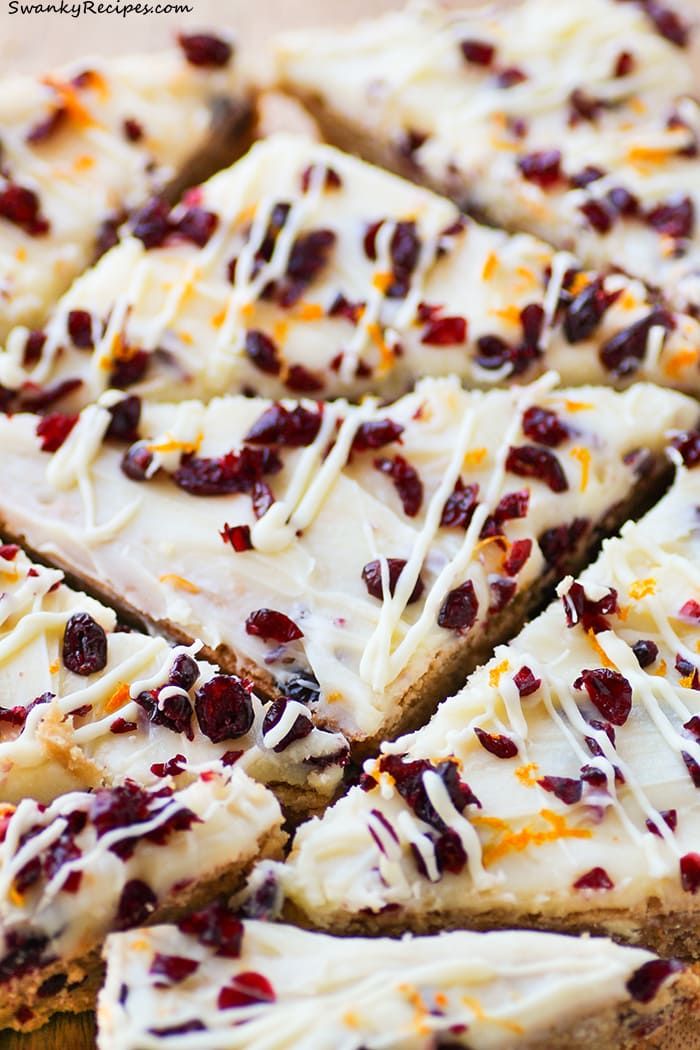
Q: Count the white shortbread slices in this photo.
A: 8